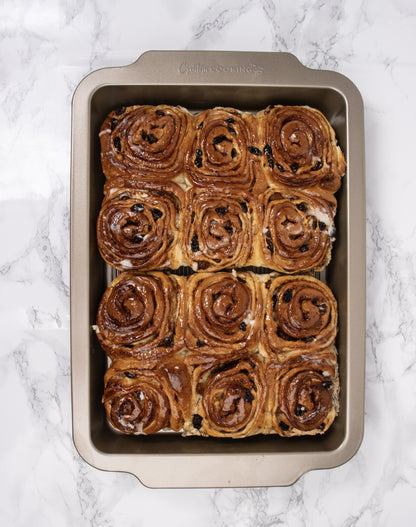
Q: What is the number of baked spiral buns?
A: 12